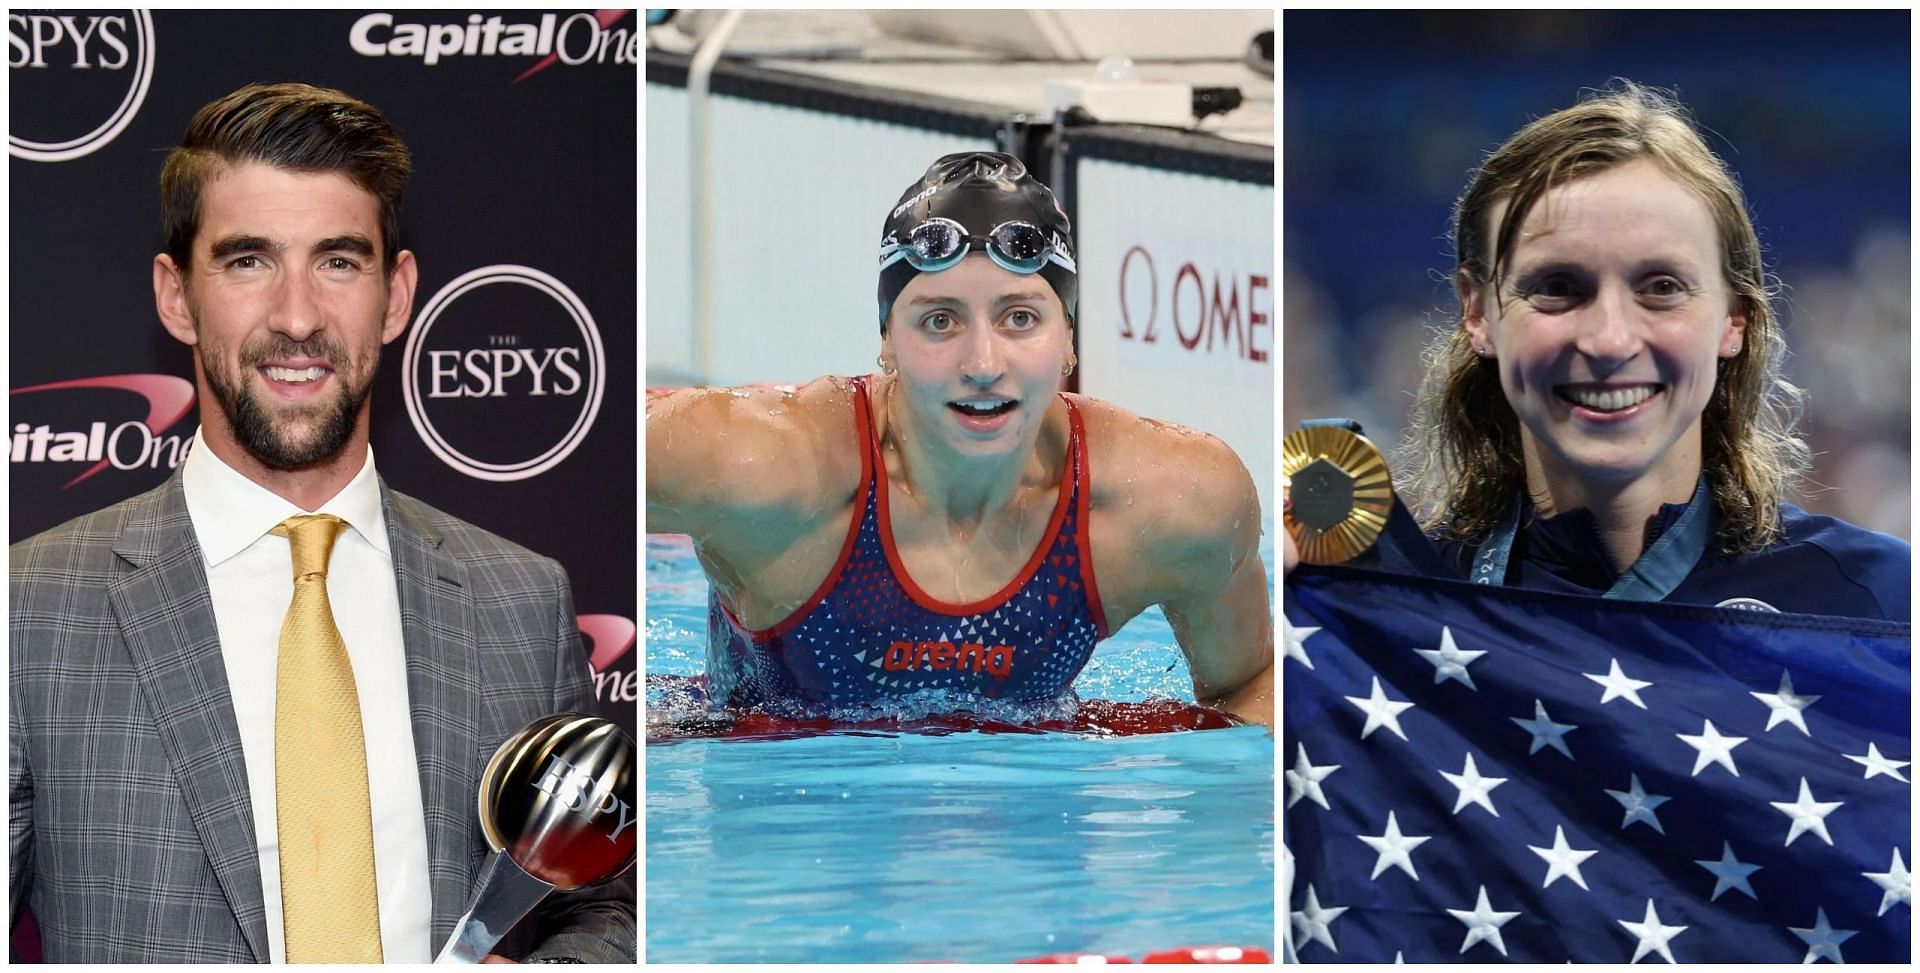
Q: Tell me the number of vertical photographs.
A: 3